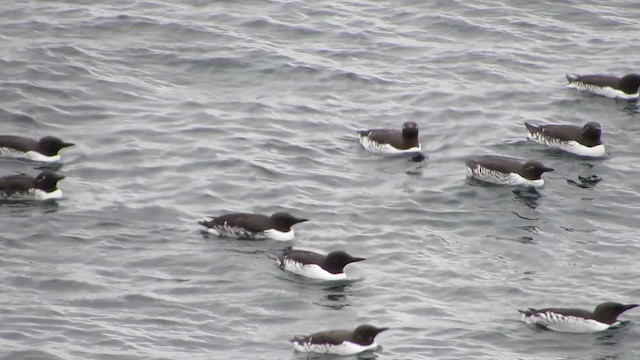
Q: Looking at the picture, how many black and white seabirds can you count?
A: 10